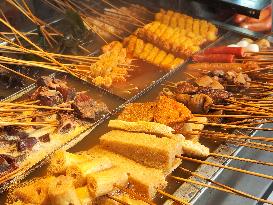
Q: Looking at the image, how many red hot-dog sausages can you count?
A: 2